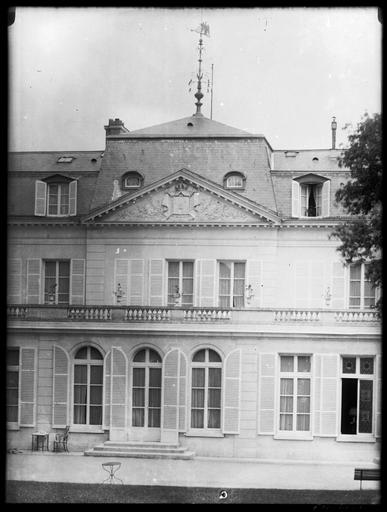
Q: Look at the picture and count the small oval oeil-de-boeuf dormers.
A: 2